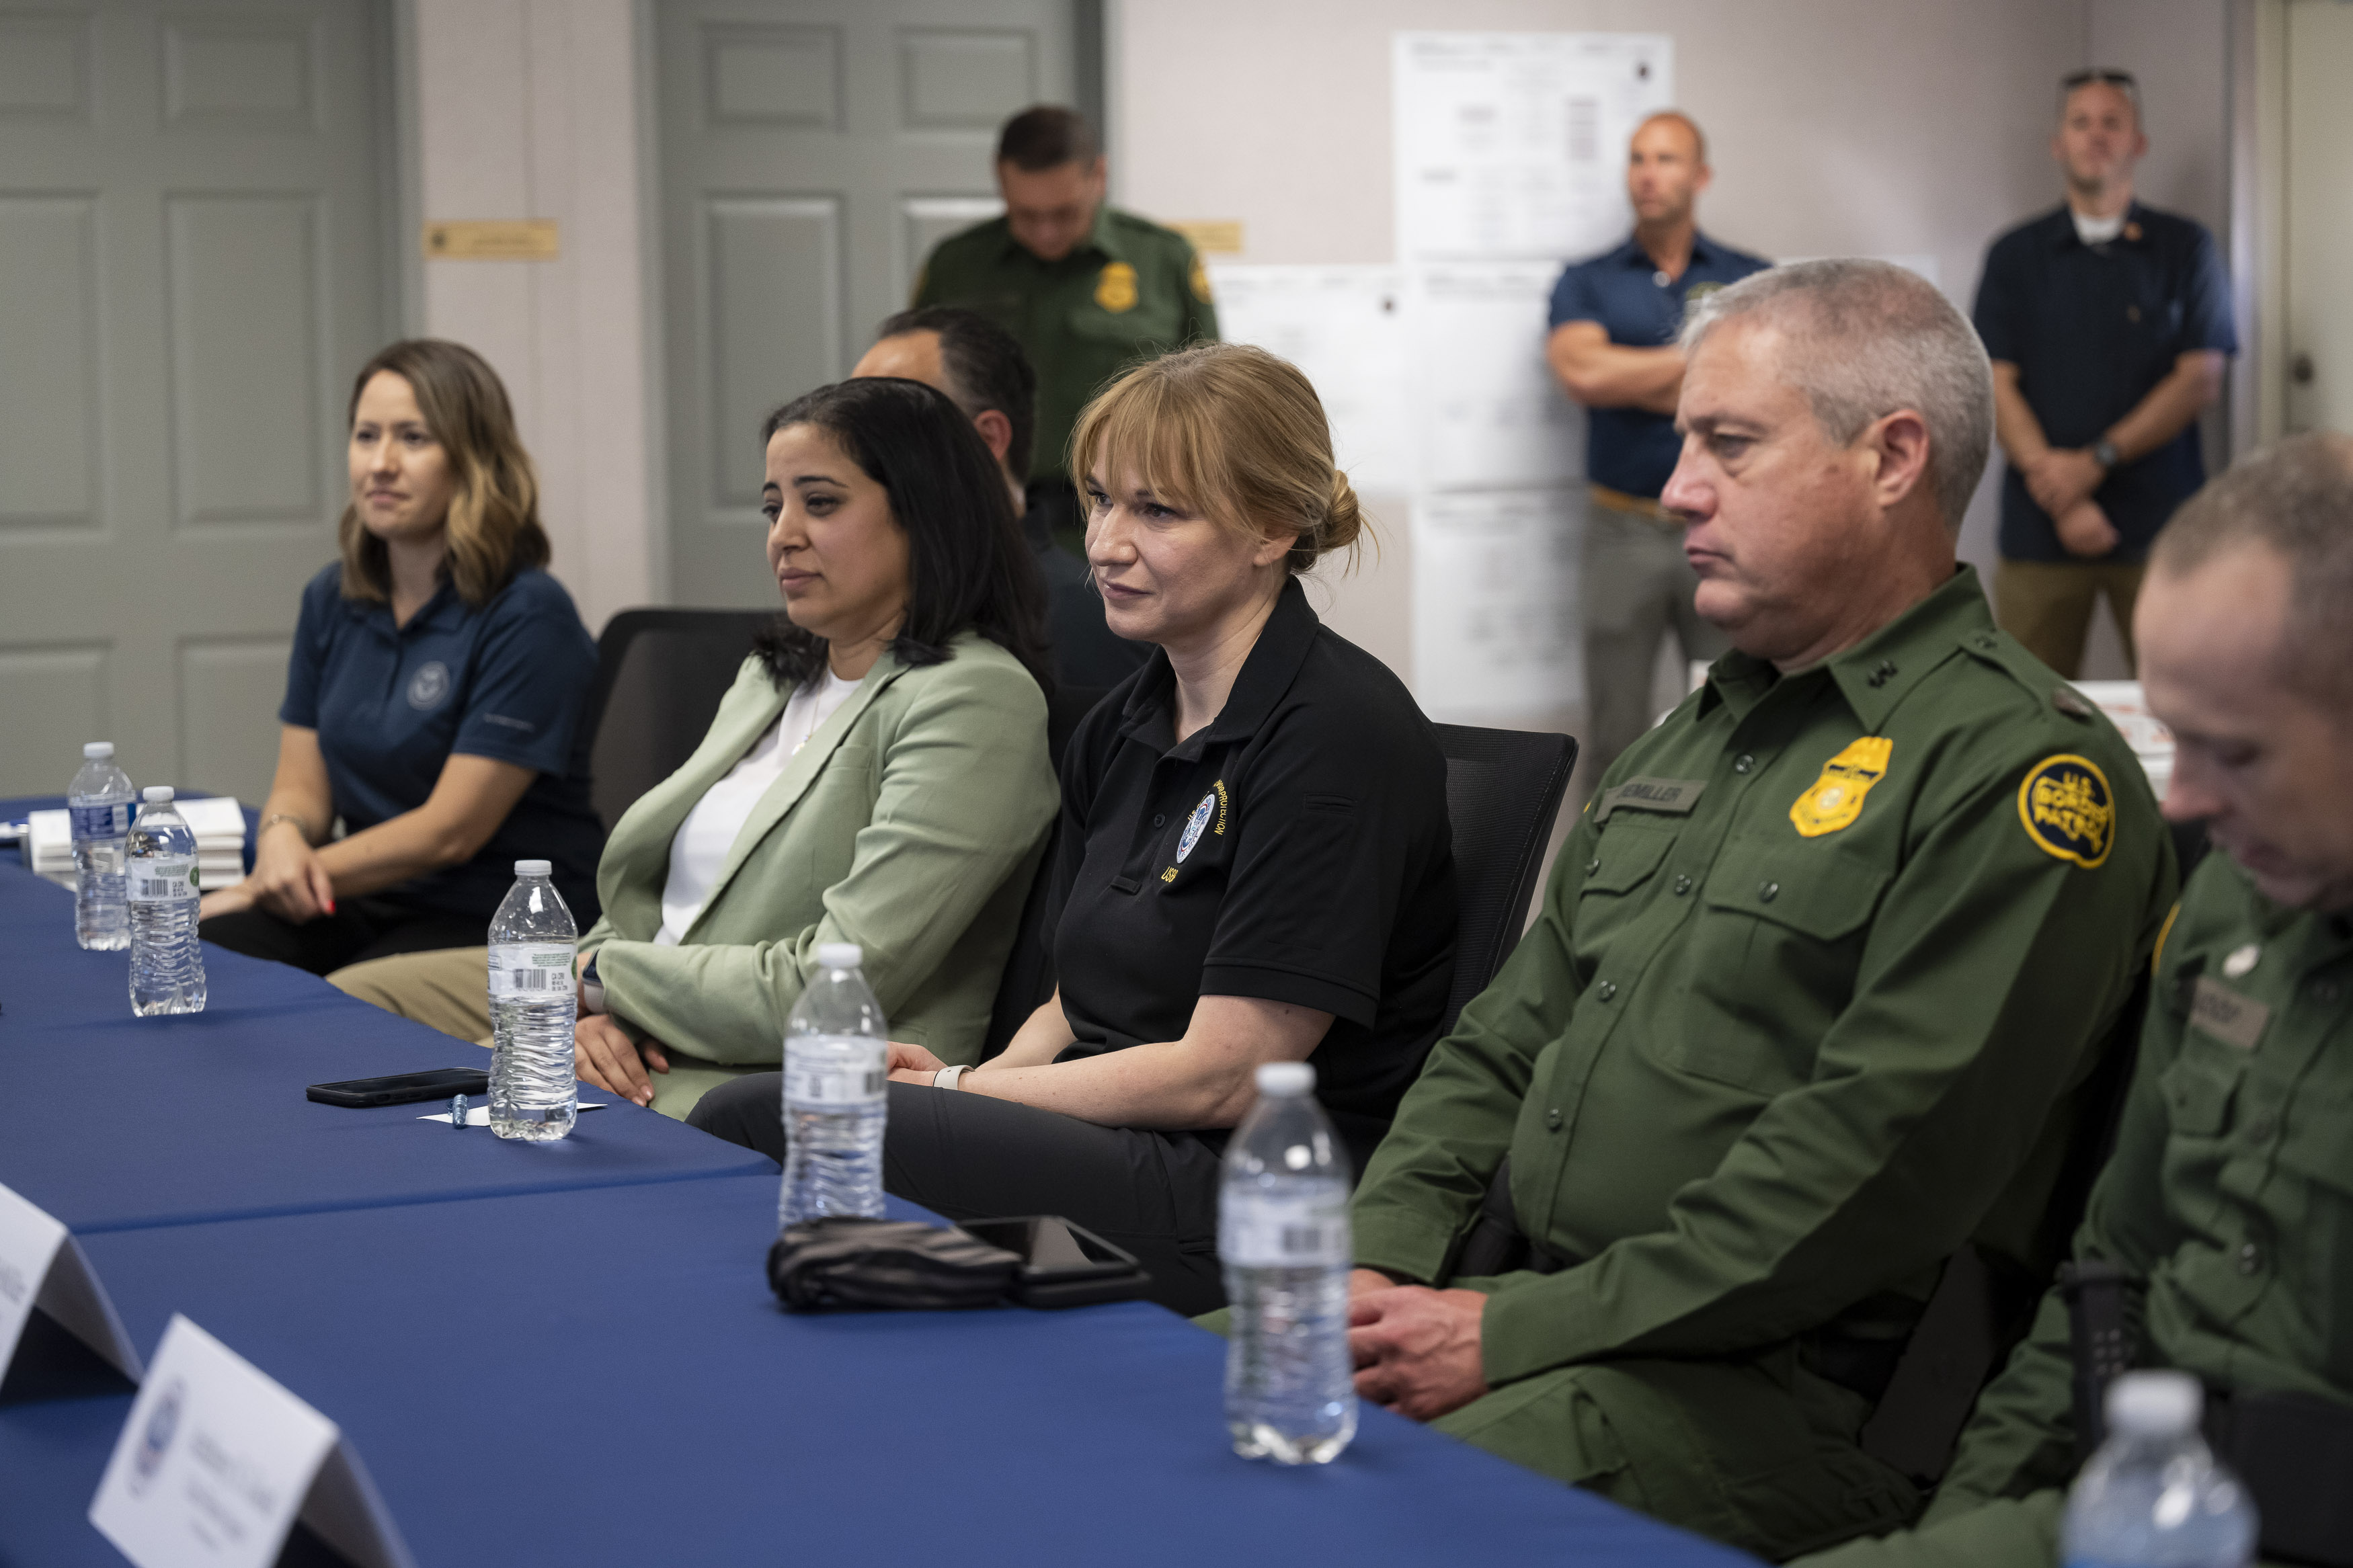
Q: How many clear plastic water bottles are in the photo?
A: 6